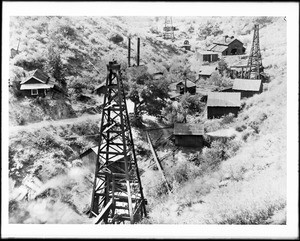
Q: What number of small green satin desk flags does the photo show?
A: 0